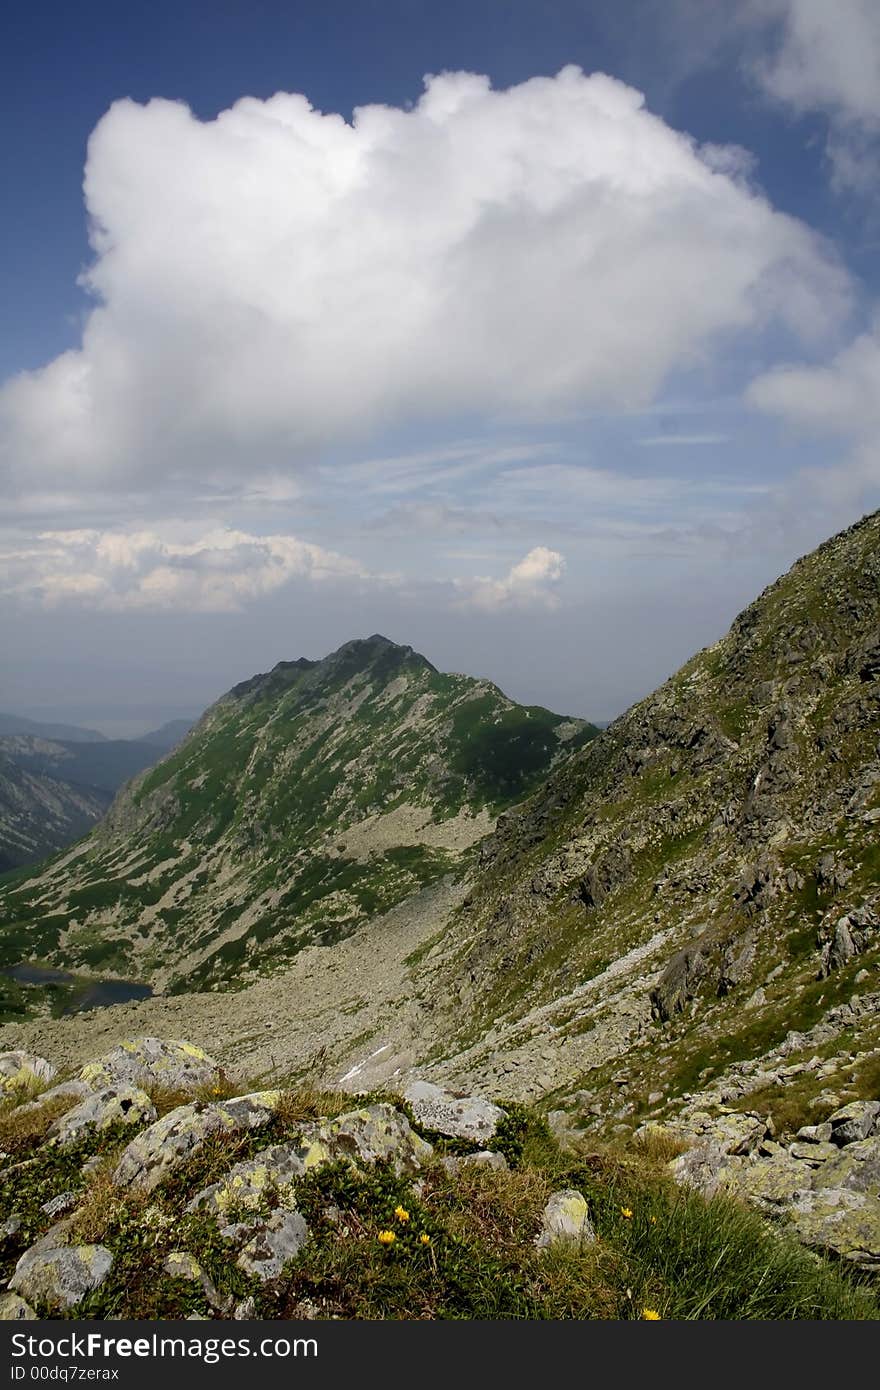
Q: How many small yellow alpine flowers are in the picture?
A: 6